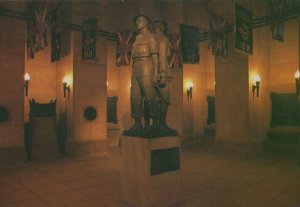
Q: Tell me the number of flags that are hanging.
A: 9